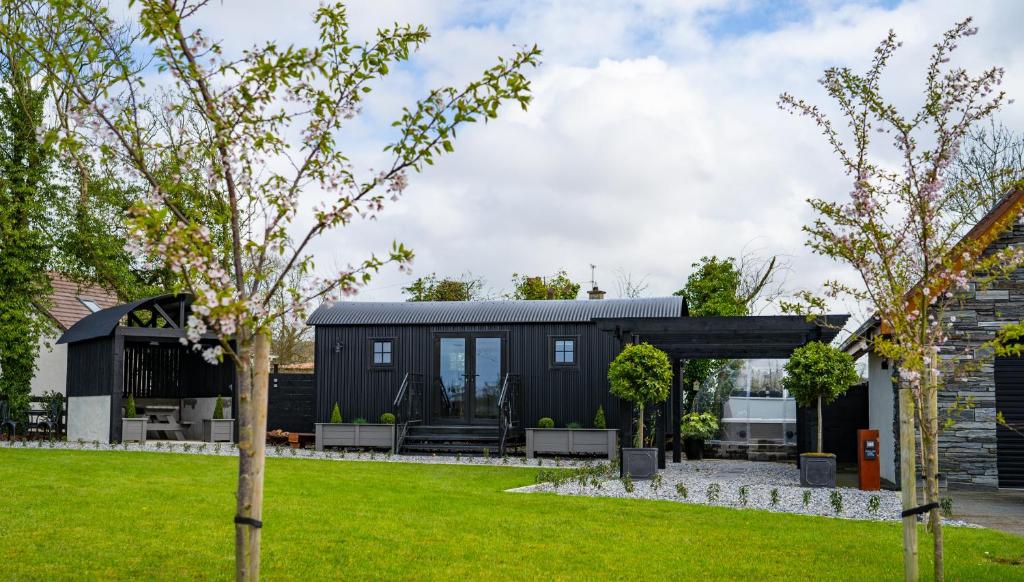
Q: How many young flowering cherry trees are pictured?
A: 2